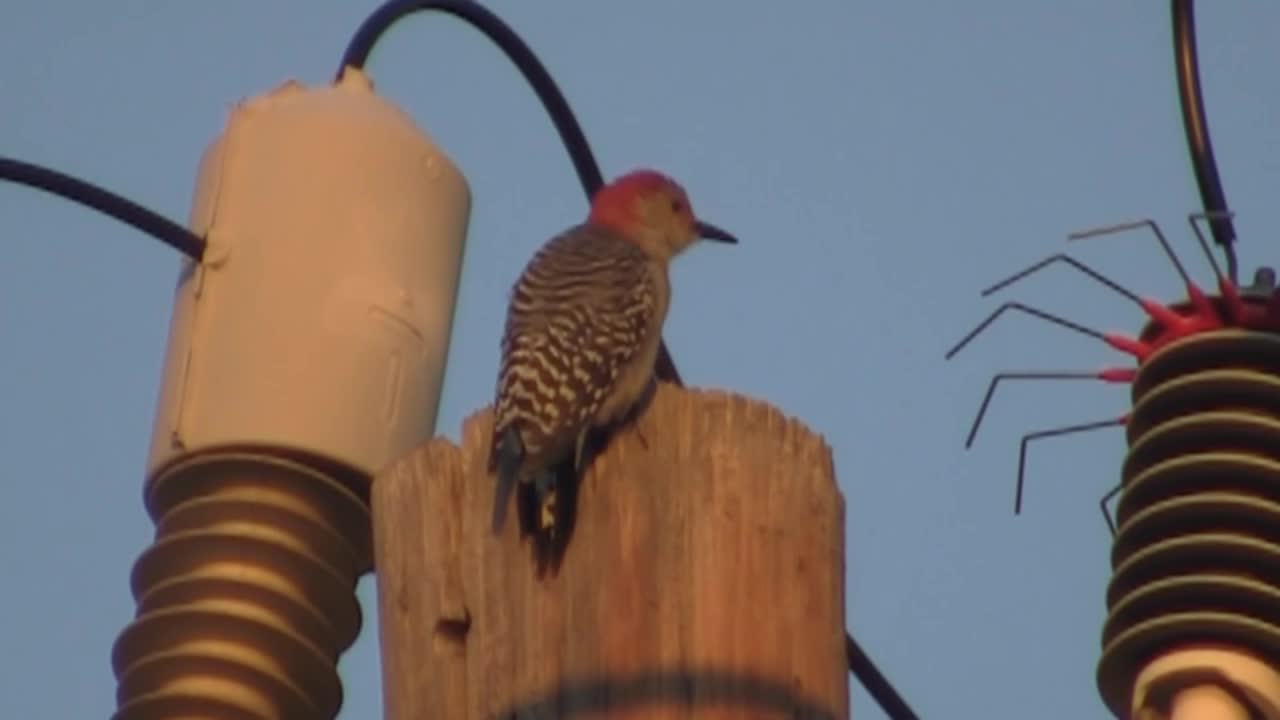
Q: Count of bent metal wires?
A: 7